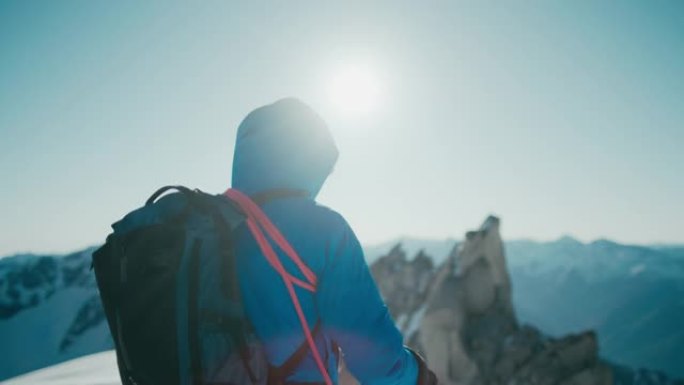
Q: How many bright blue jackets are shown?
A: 1